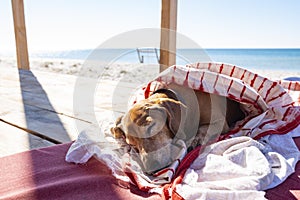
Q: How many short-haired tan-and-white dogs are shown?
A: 1